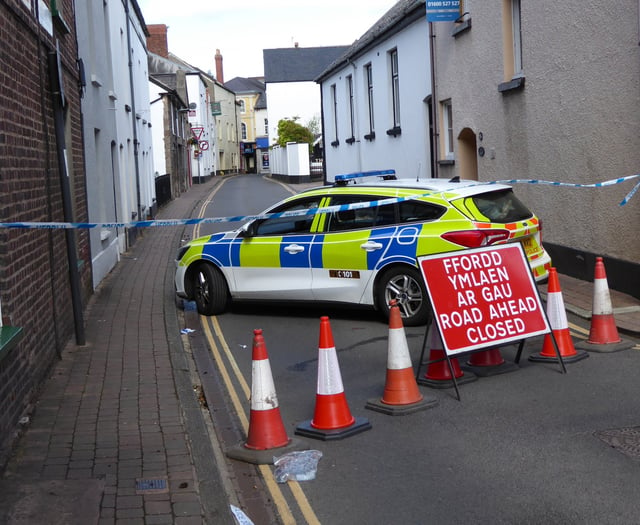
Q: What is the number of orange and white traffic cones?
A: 7